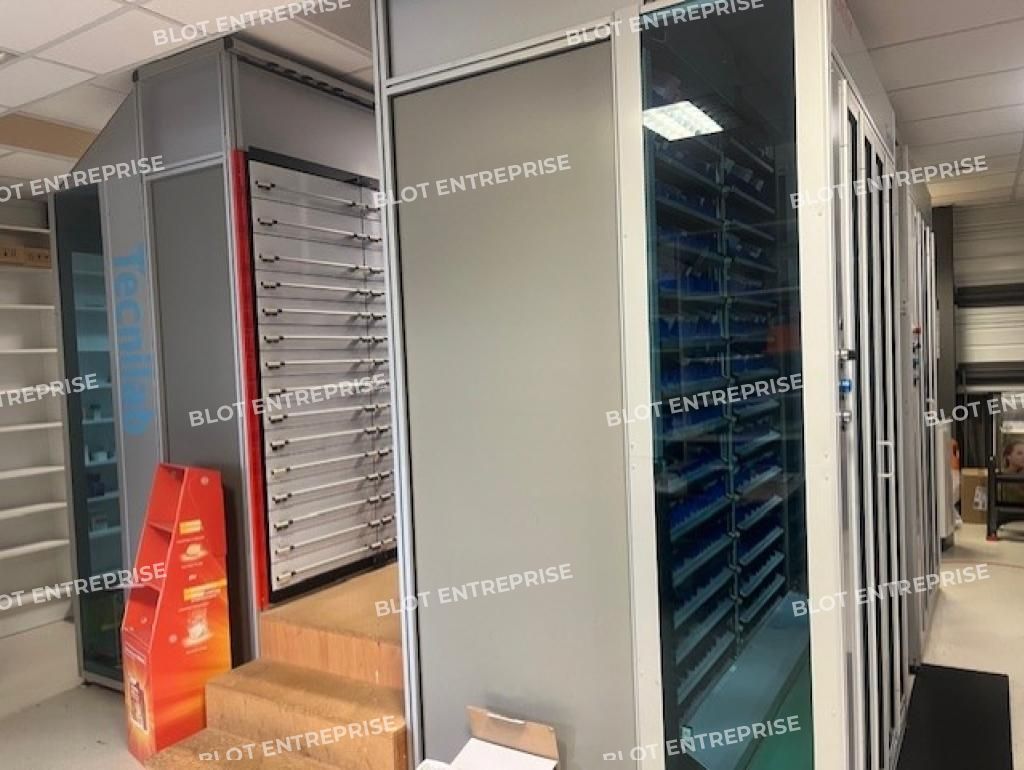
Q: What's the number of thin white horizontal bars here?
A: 15